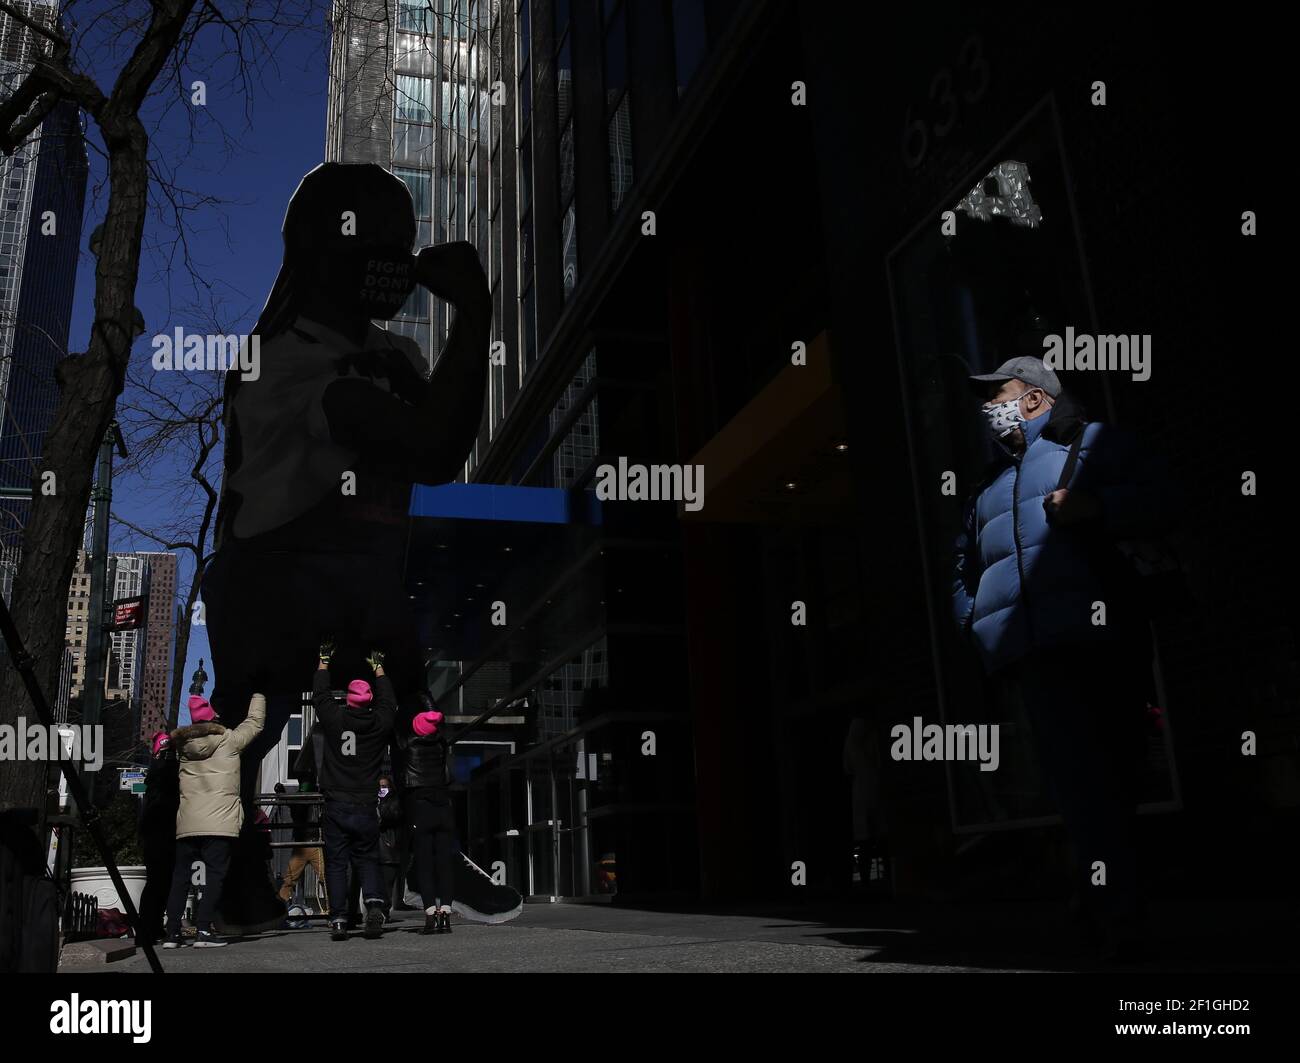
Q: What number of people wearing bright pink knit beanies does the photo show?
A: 4